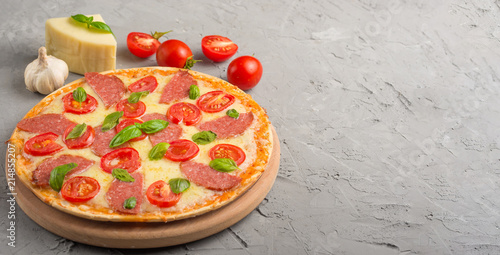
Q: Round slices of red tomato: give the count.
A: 13